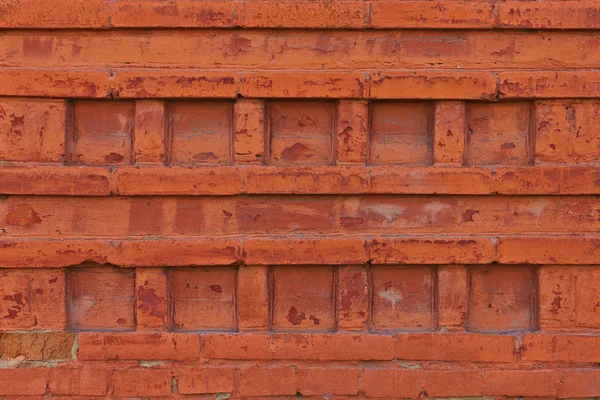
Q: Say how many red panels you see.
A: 10